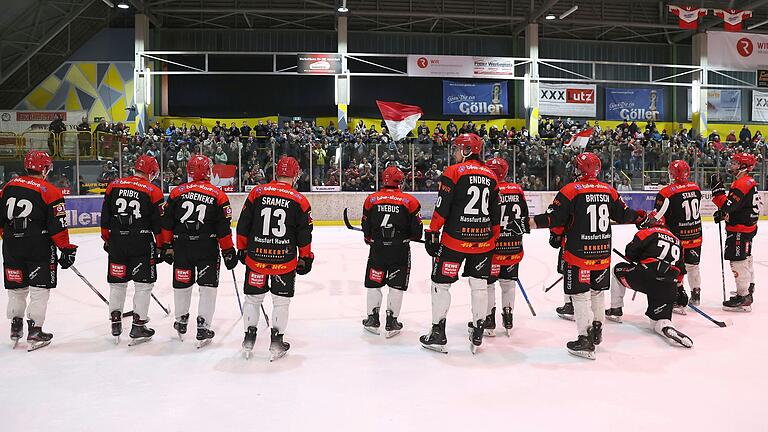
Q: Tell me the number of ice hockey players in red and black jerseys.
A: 11